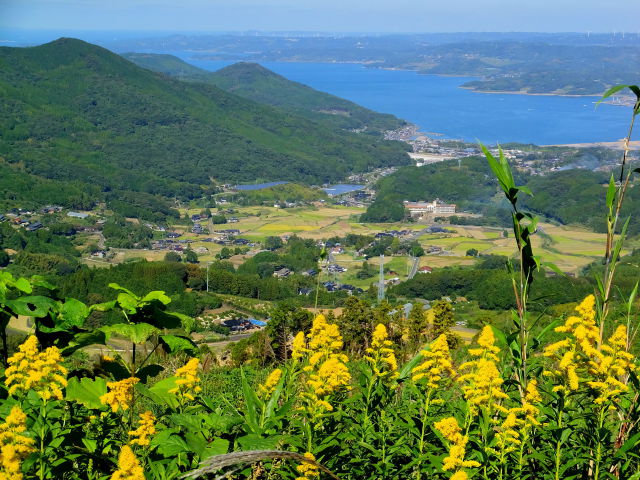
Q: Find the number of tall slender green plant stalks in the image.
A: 2